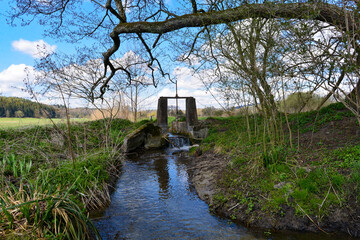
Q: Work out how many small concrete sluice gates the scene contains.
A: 1